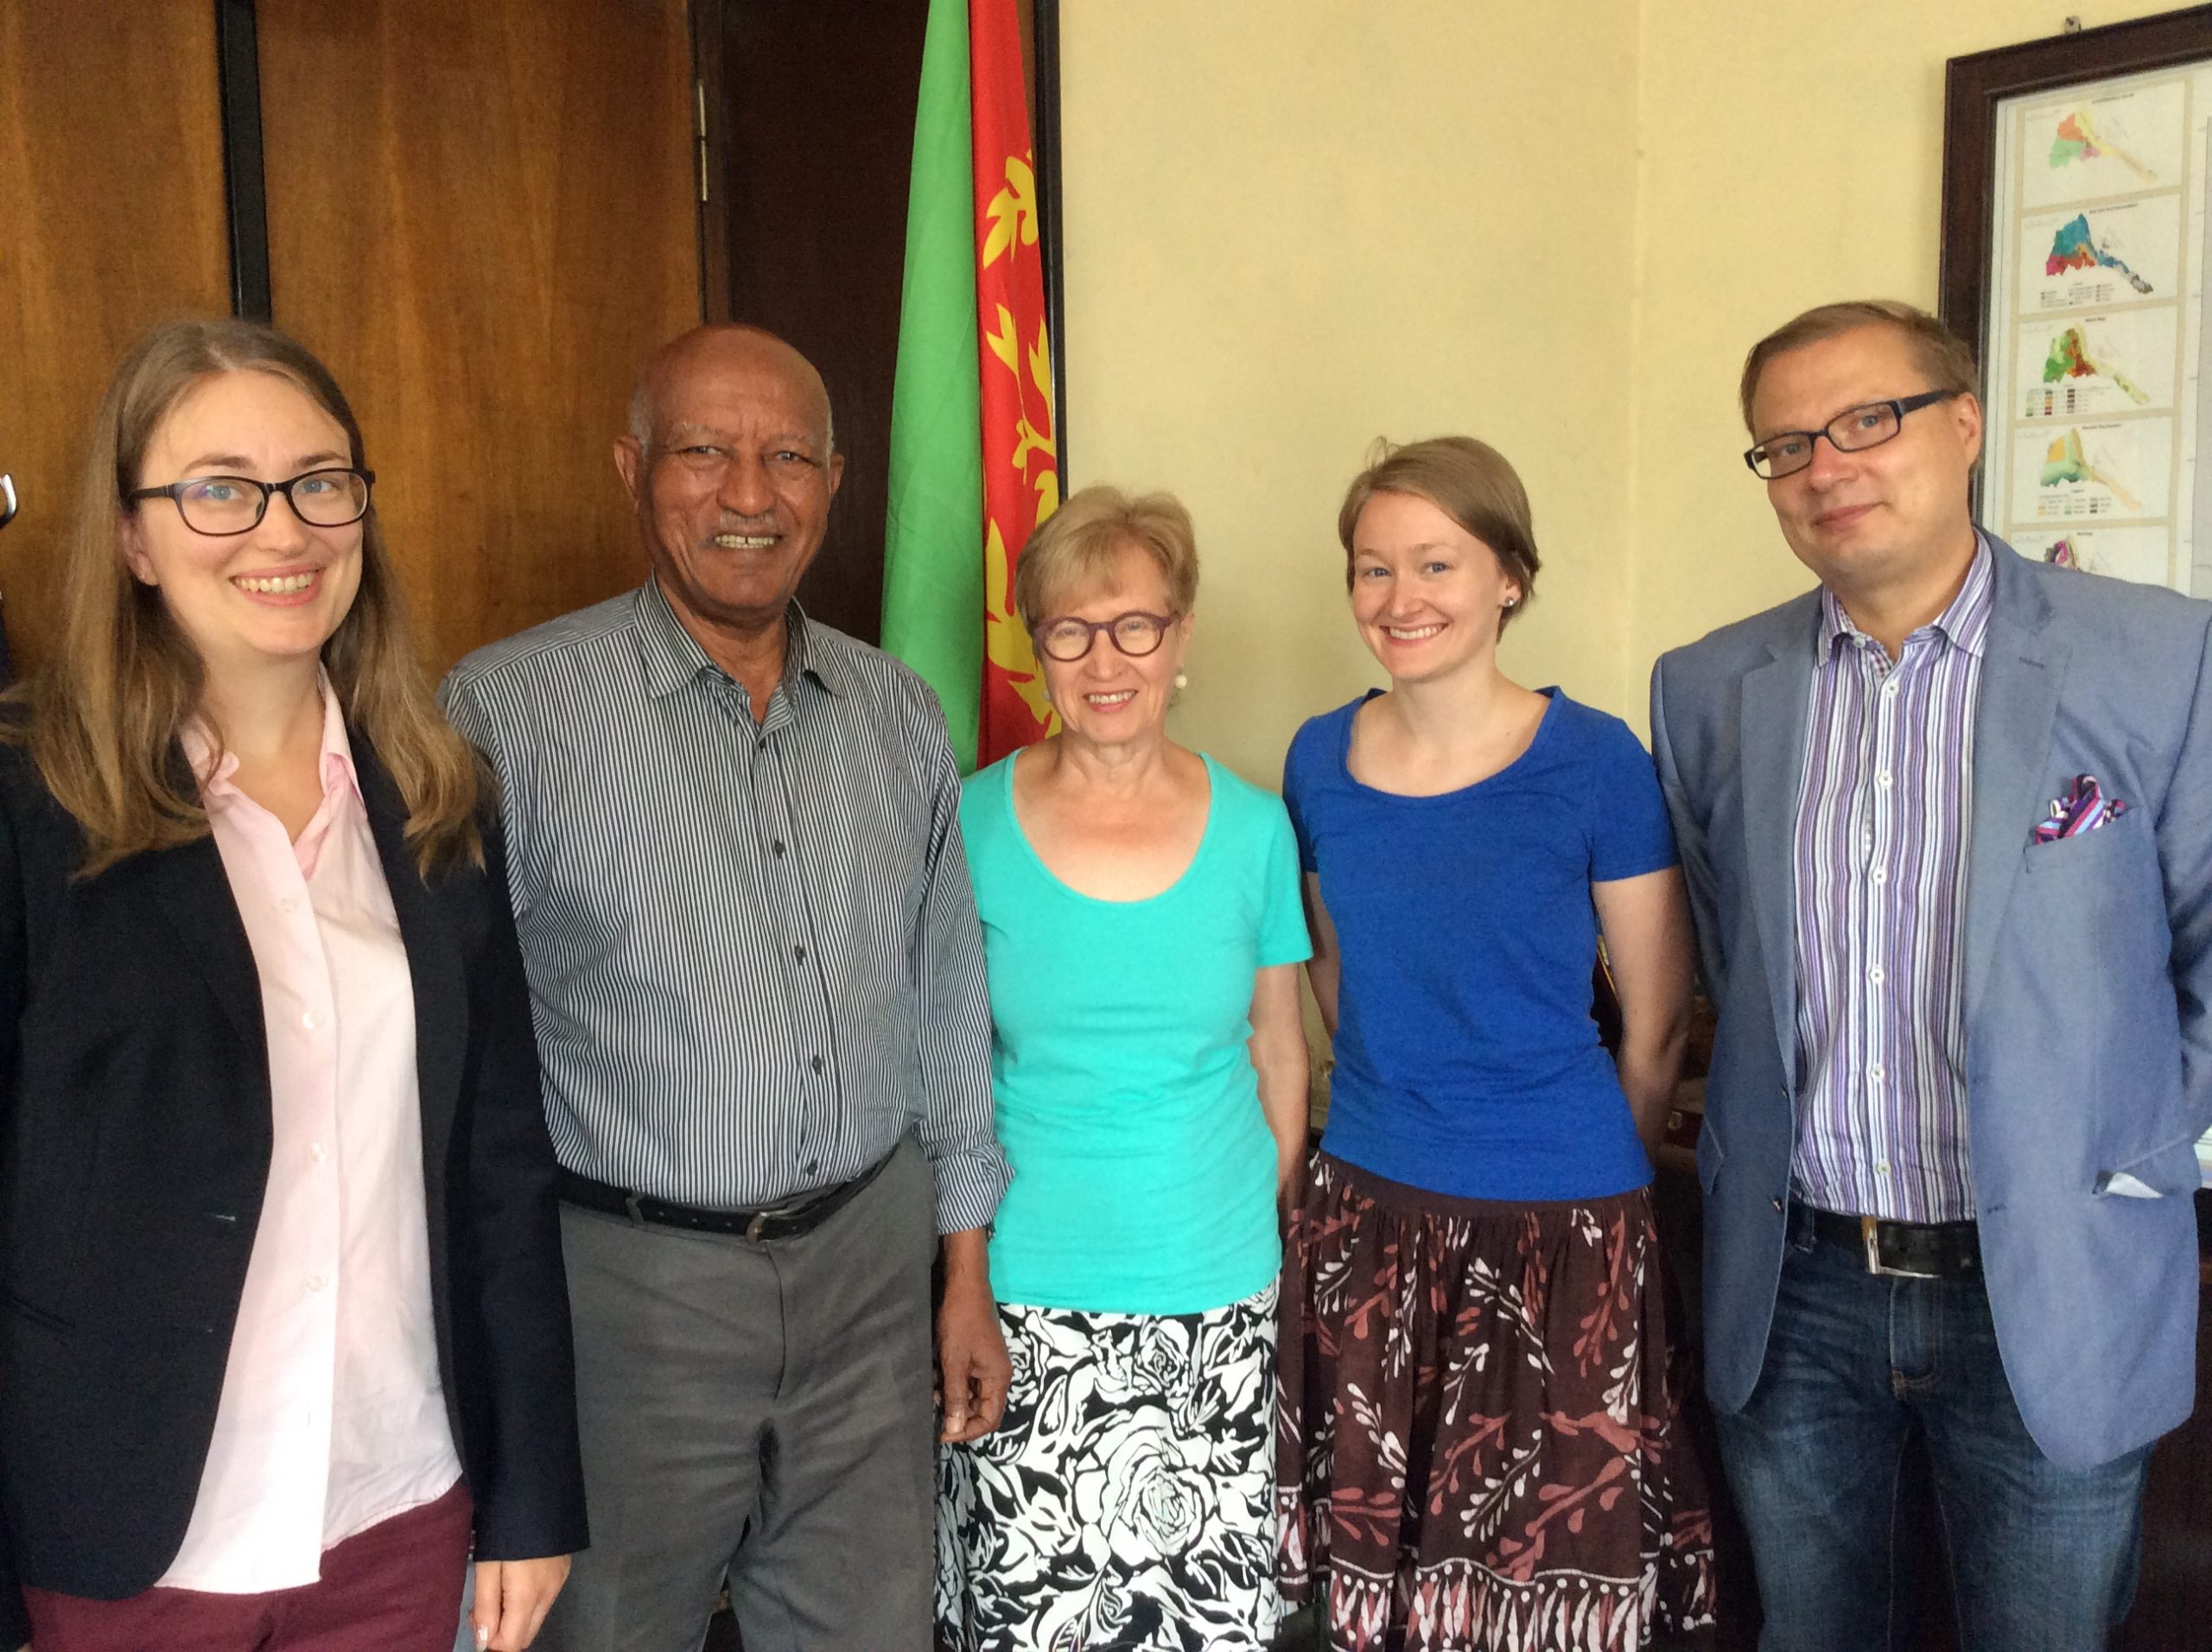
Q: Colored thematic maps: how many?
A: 5